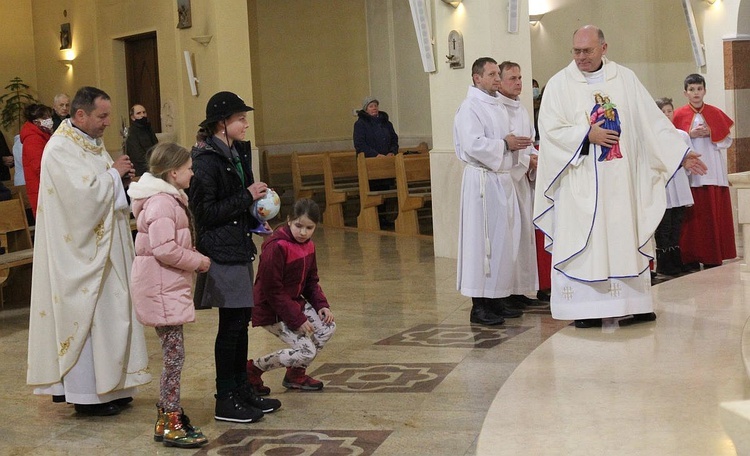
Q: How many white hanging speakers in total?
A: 4